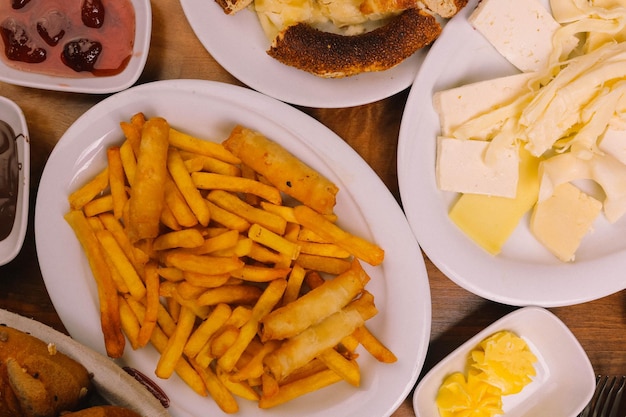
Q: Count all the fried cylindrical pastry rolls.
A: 4